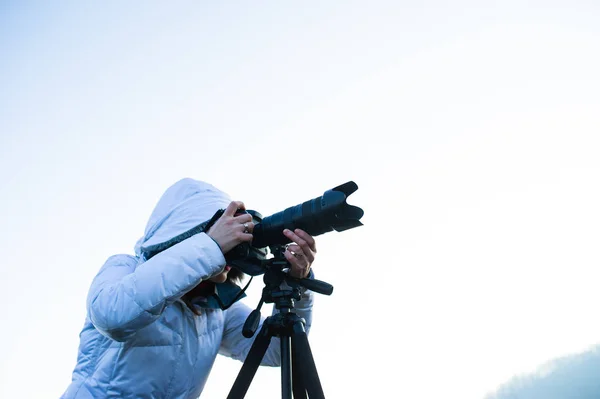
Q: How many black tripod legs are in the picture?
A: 3